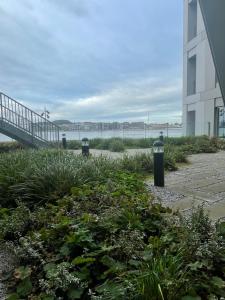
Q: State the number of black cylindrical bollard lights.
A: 4